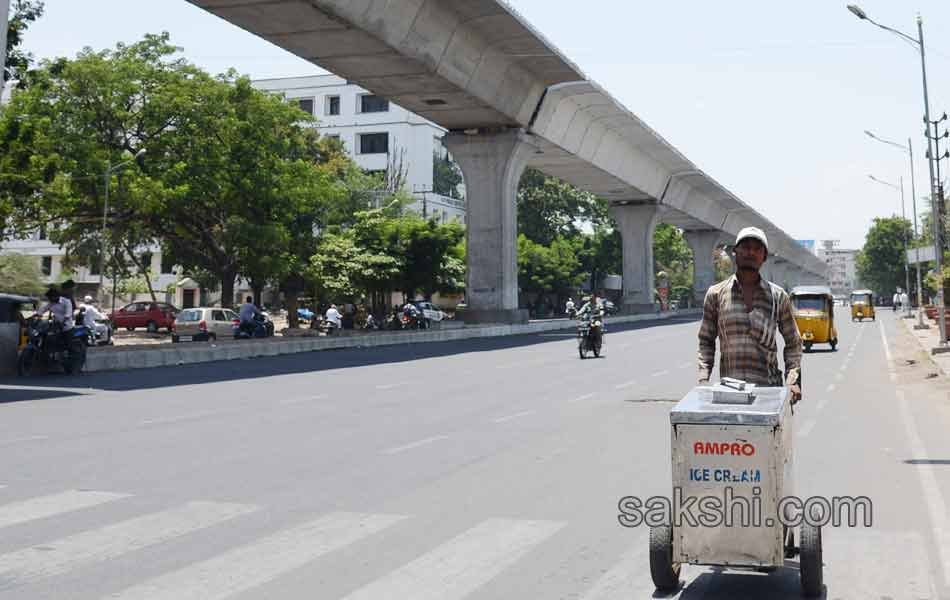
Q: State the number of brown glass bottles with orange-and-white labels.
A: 0